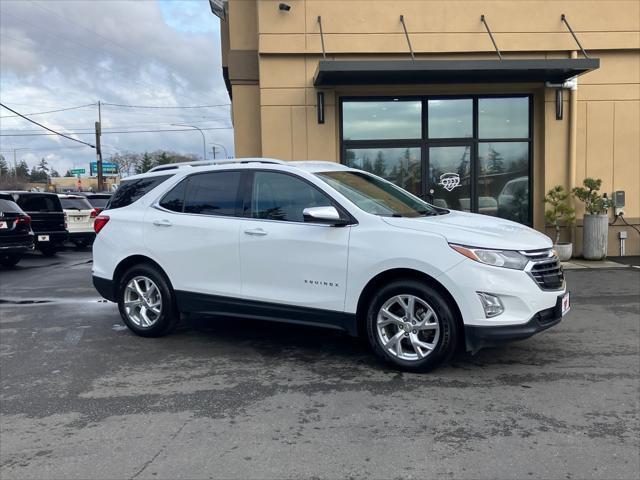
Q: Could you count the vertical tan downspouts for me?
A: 1